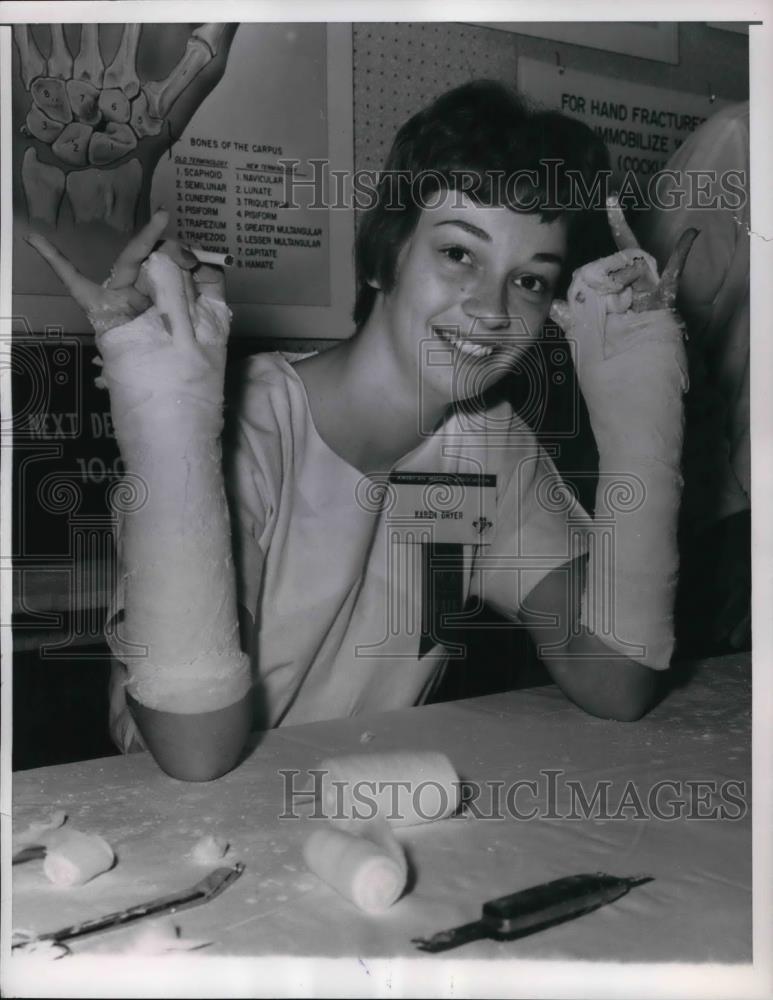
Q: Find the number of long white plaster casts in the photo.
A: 2